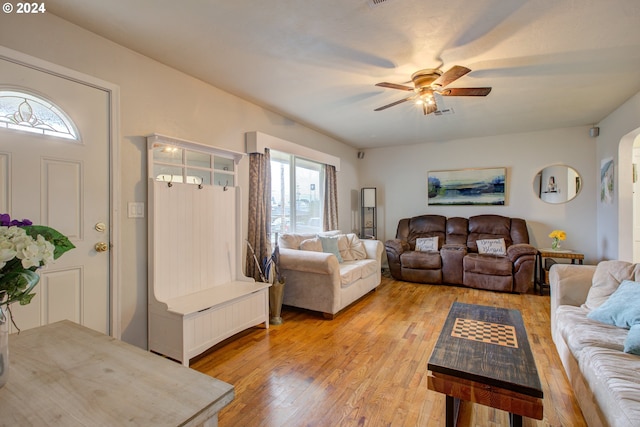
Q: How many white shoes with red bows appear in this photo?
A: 0